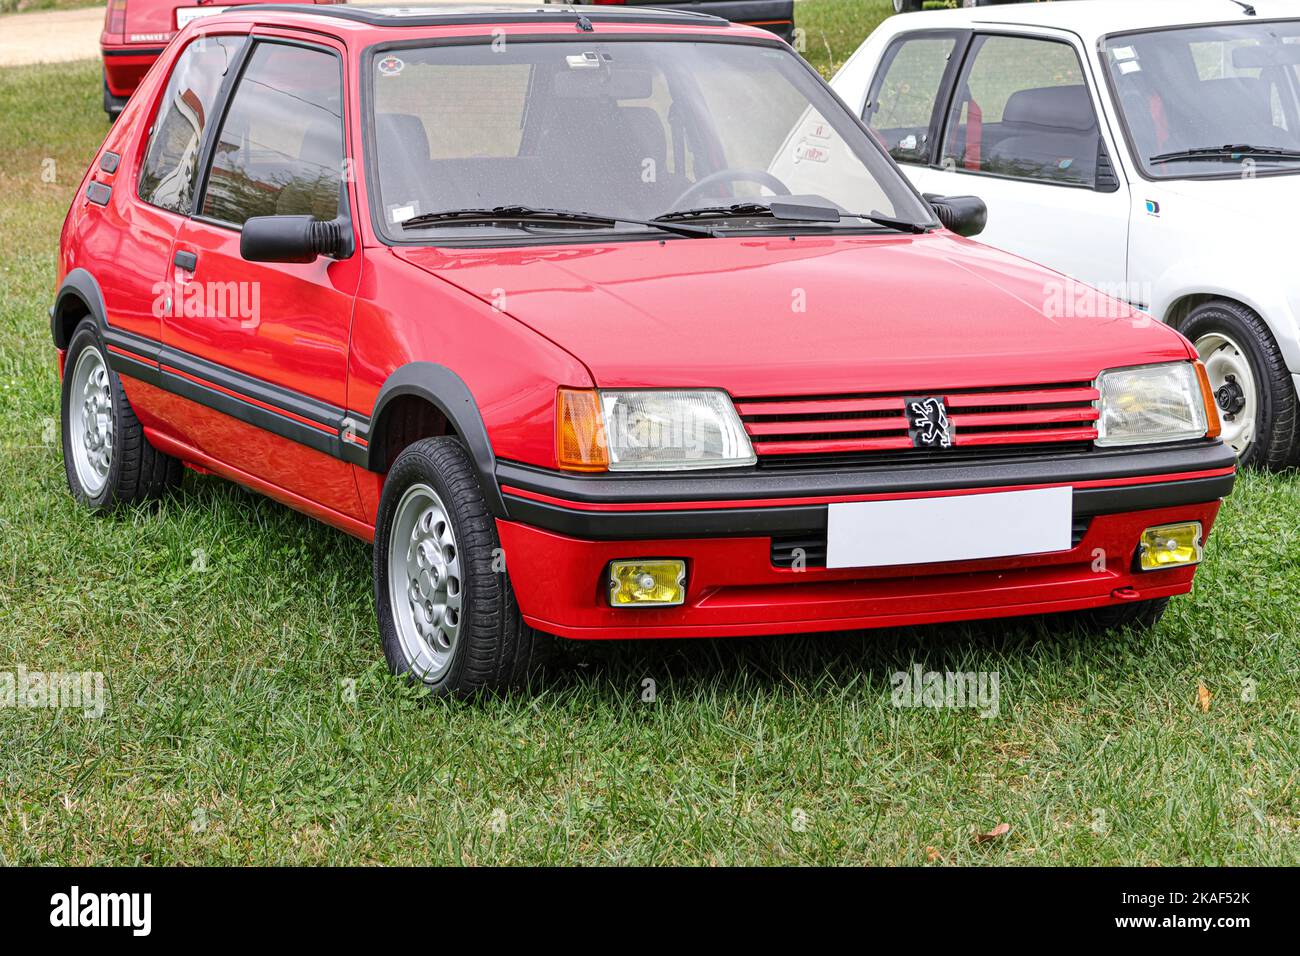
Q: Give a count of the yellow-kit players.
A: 0